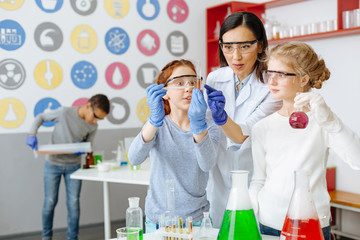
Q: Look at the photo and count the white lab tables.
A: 2